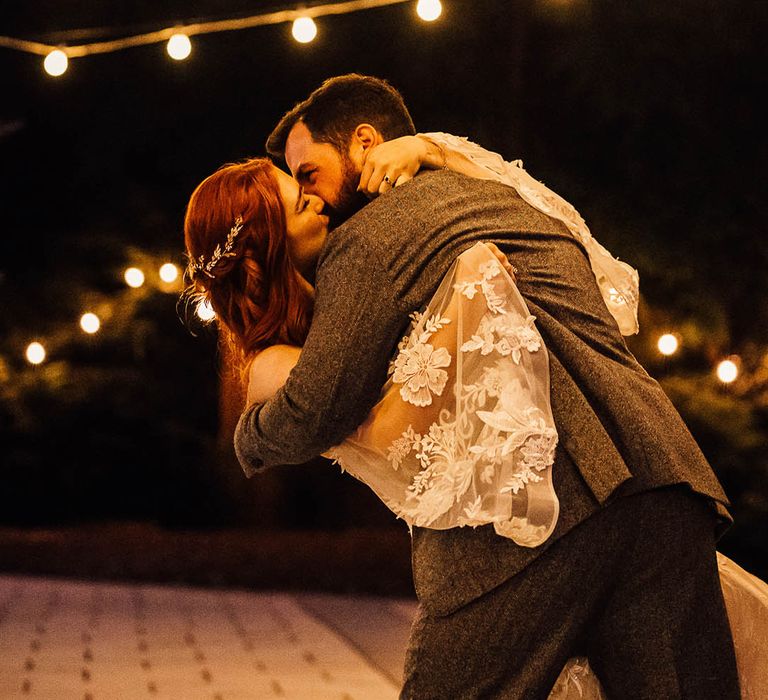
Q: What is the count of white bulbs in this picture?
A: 11